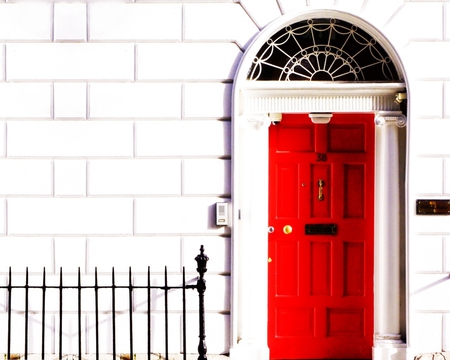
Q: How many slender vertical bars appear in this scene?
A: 11